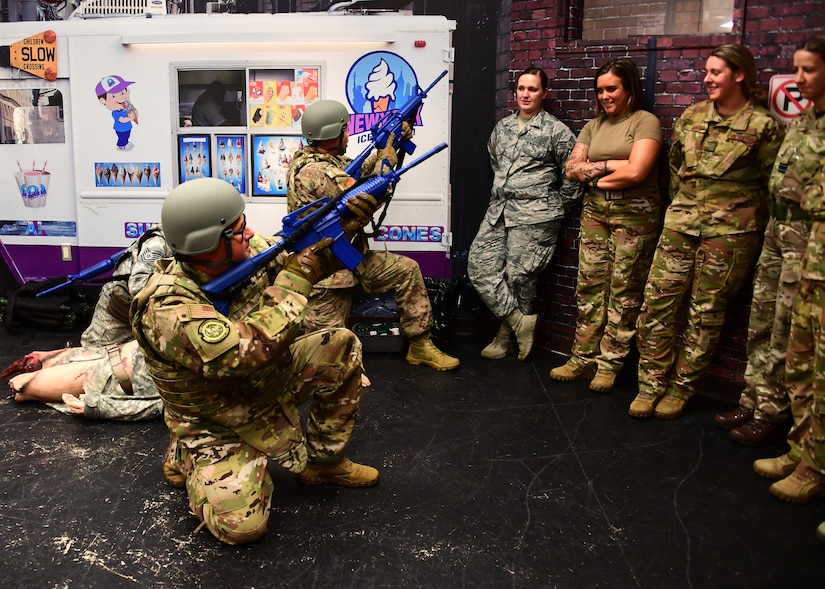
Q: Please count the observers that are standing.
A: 5